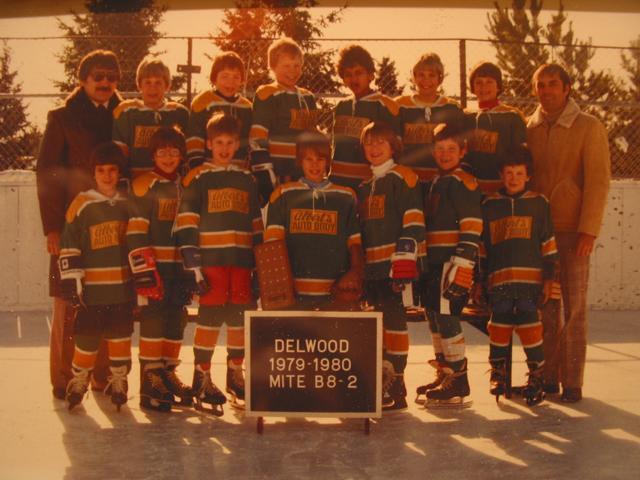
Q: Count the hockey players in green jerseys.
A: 13